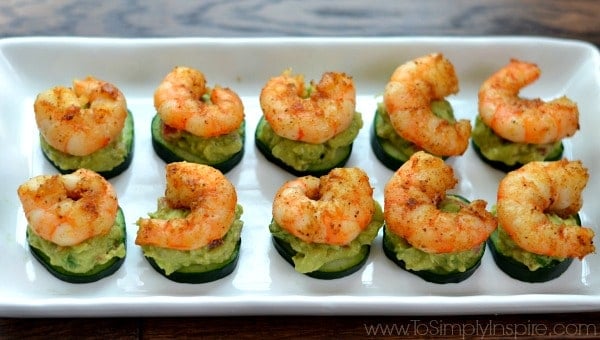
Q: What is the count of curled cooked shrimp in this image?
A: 10